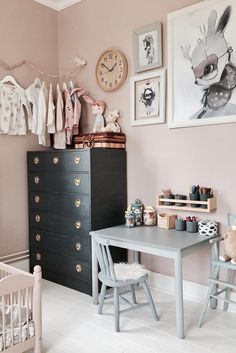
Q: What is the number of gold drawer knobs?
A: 13